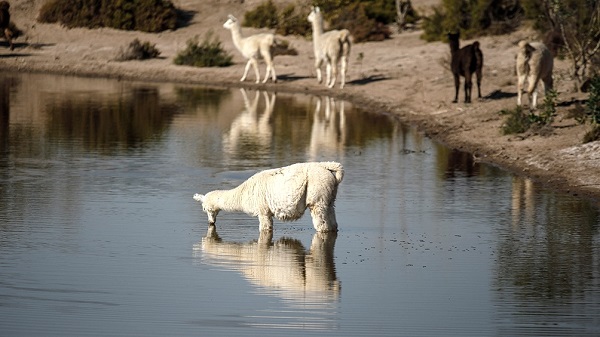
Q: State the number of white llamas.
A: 4